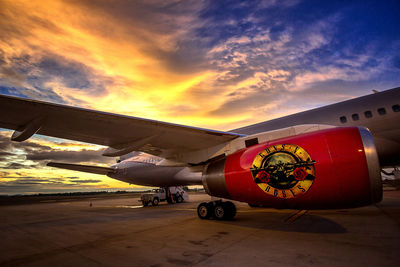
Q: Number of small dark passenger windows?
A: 5